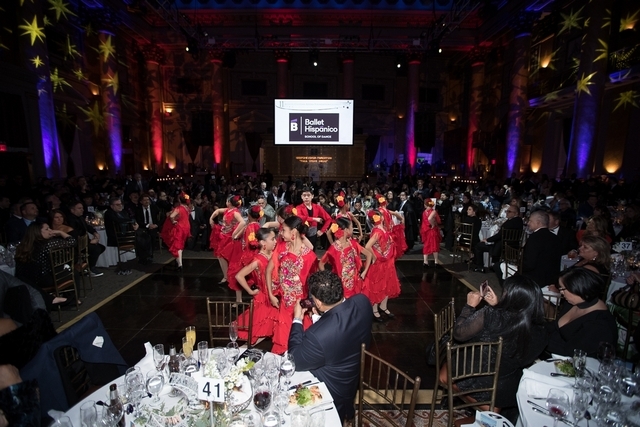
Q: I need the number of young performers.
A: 12